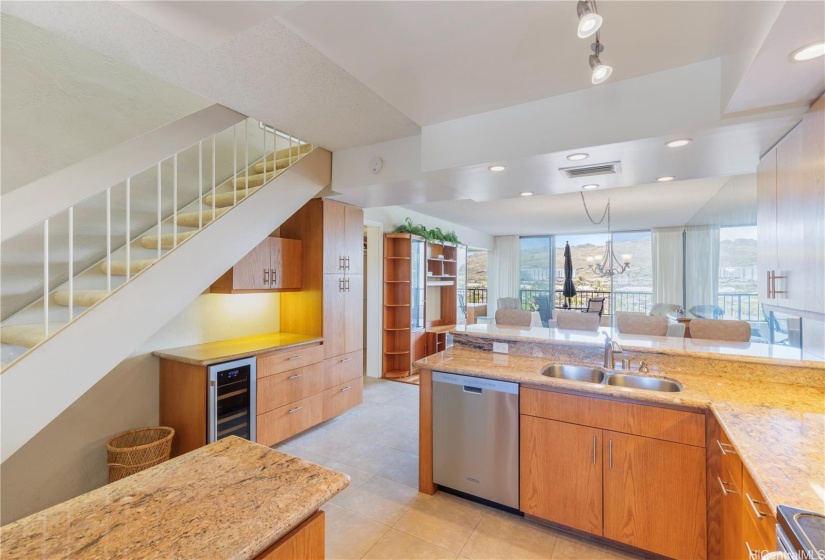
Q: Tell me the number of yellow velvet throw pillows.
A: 0